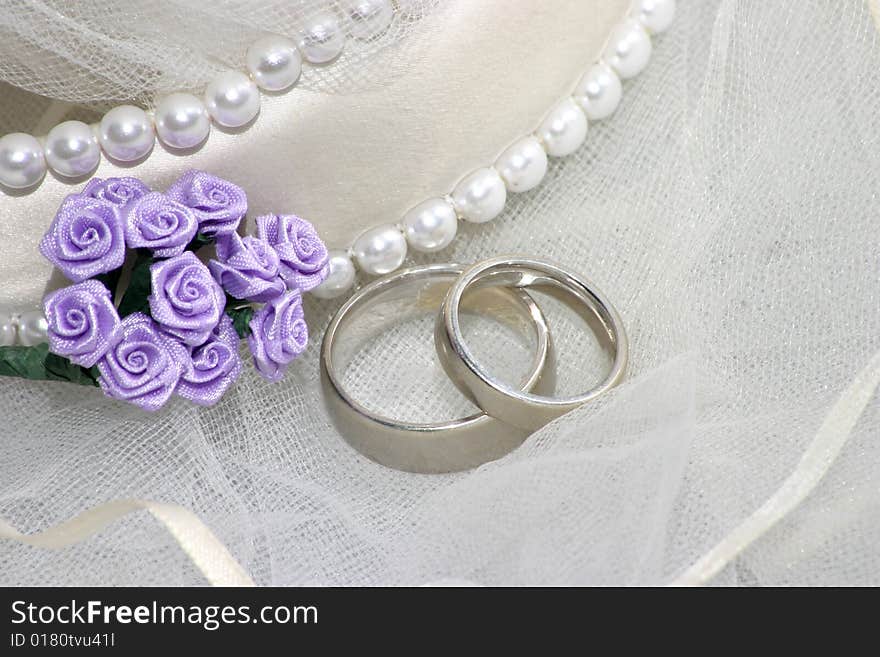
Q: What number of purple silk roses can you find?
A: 11